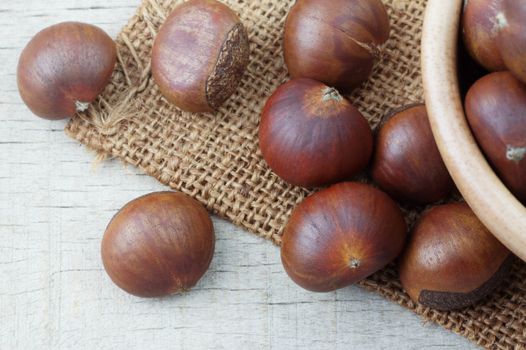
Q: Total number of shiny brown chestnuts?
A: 11